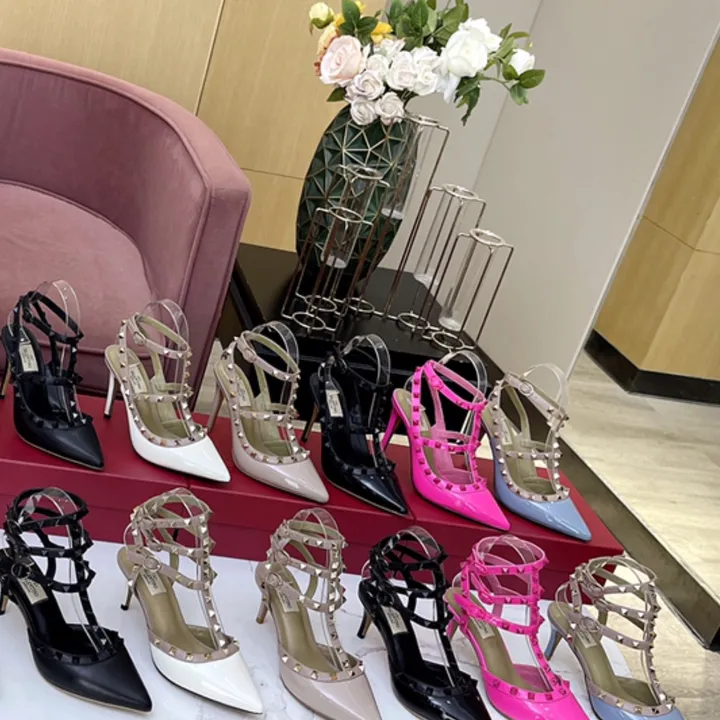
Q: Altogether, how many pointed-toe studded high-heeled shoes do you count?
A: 12